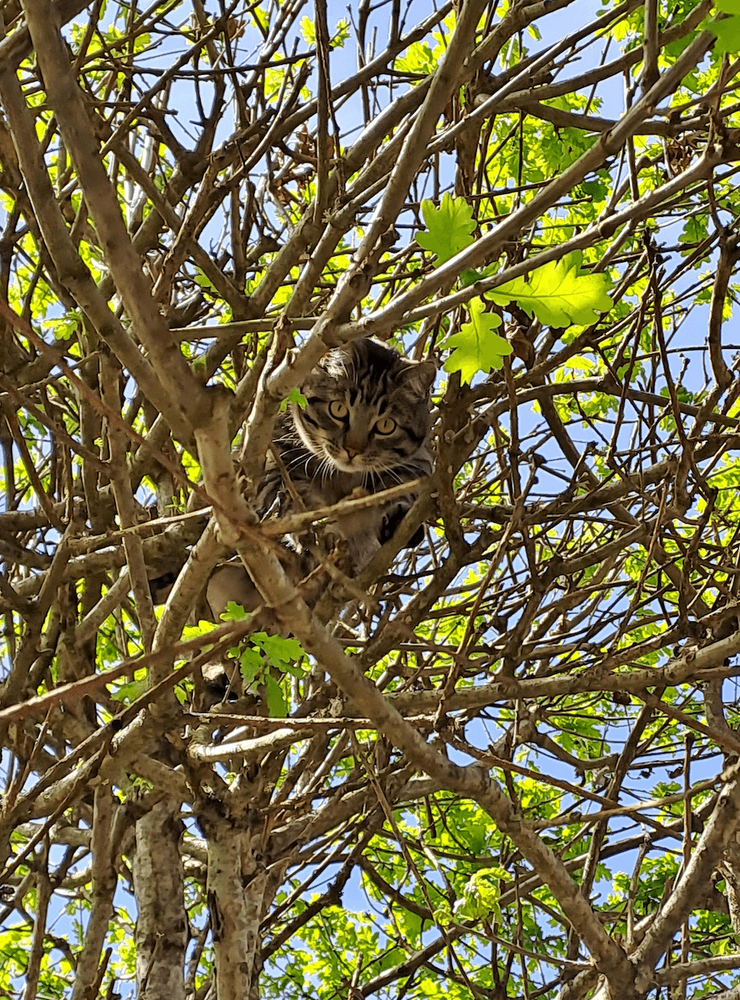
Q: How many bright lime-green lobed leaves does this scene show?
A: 3